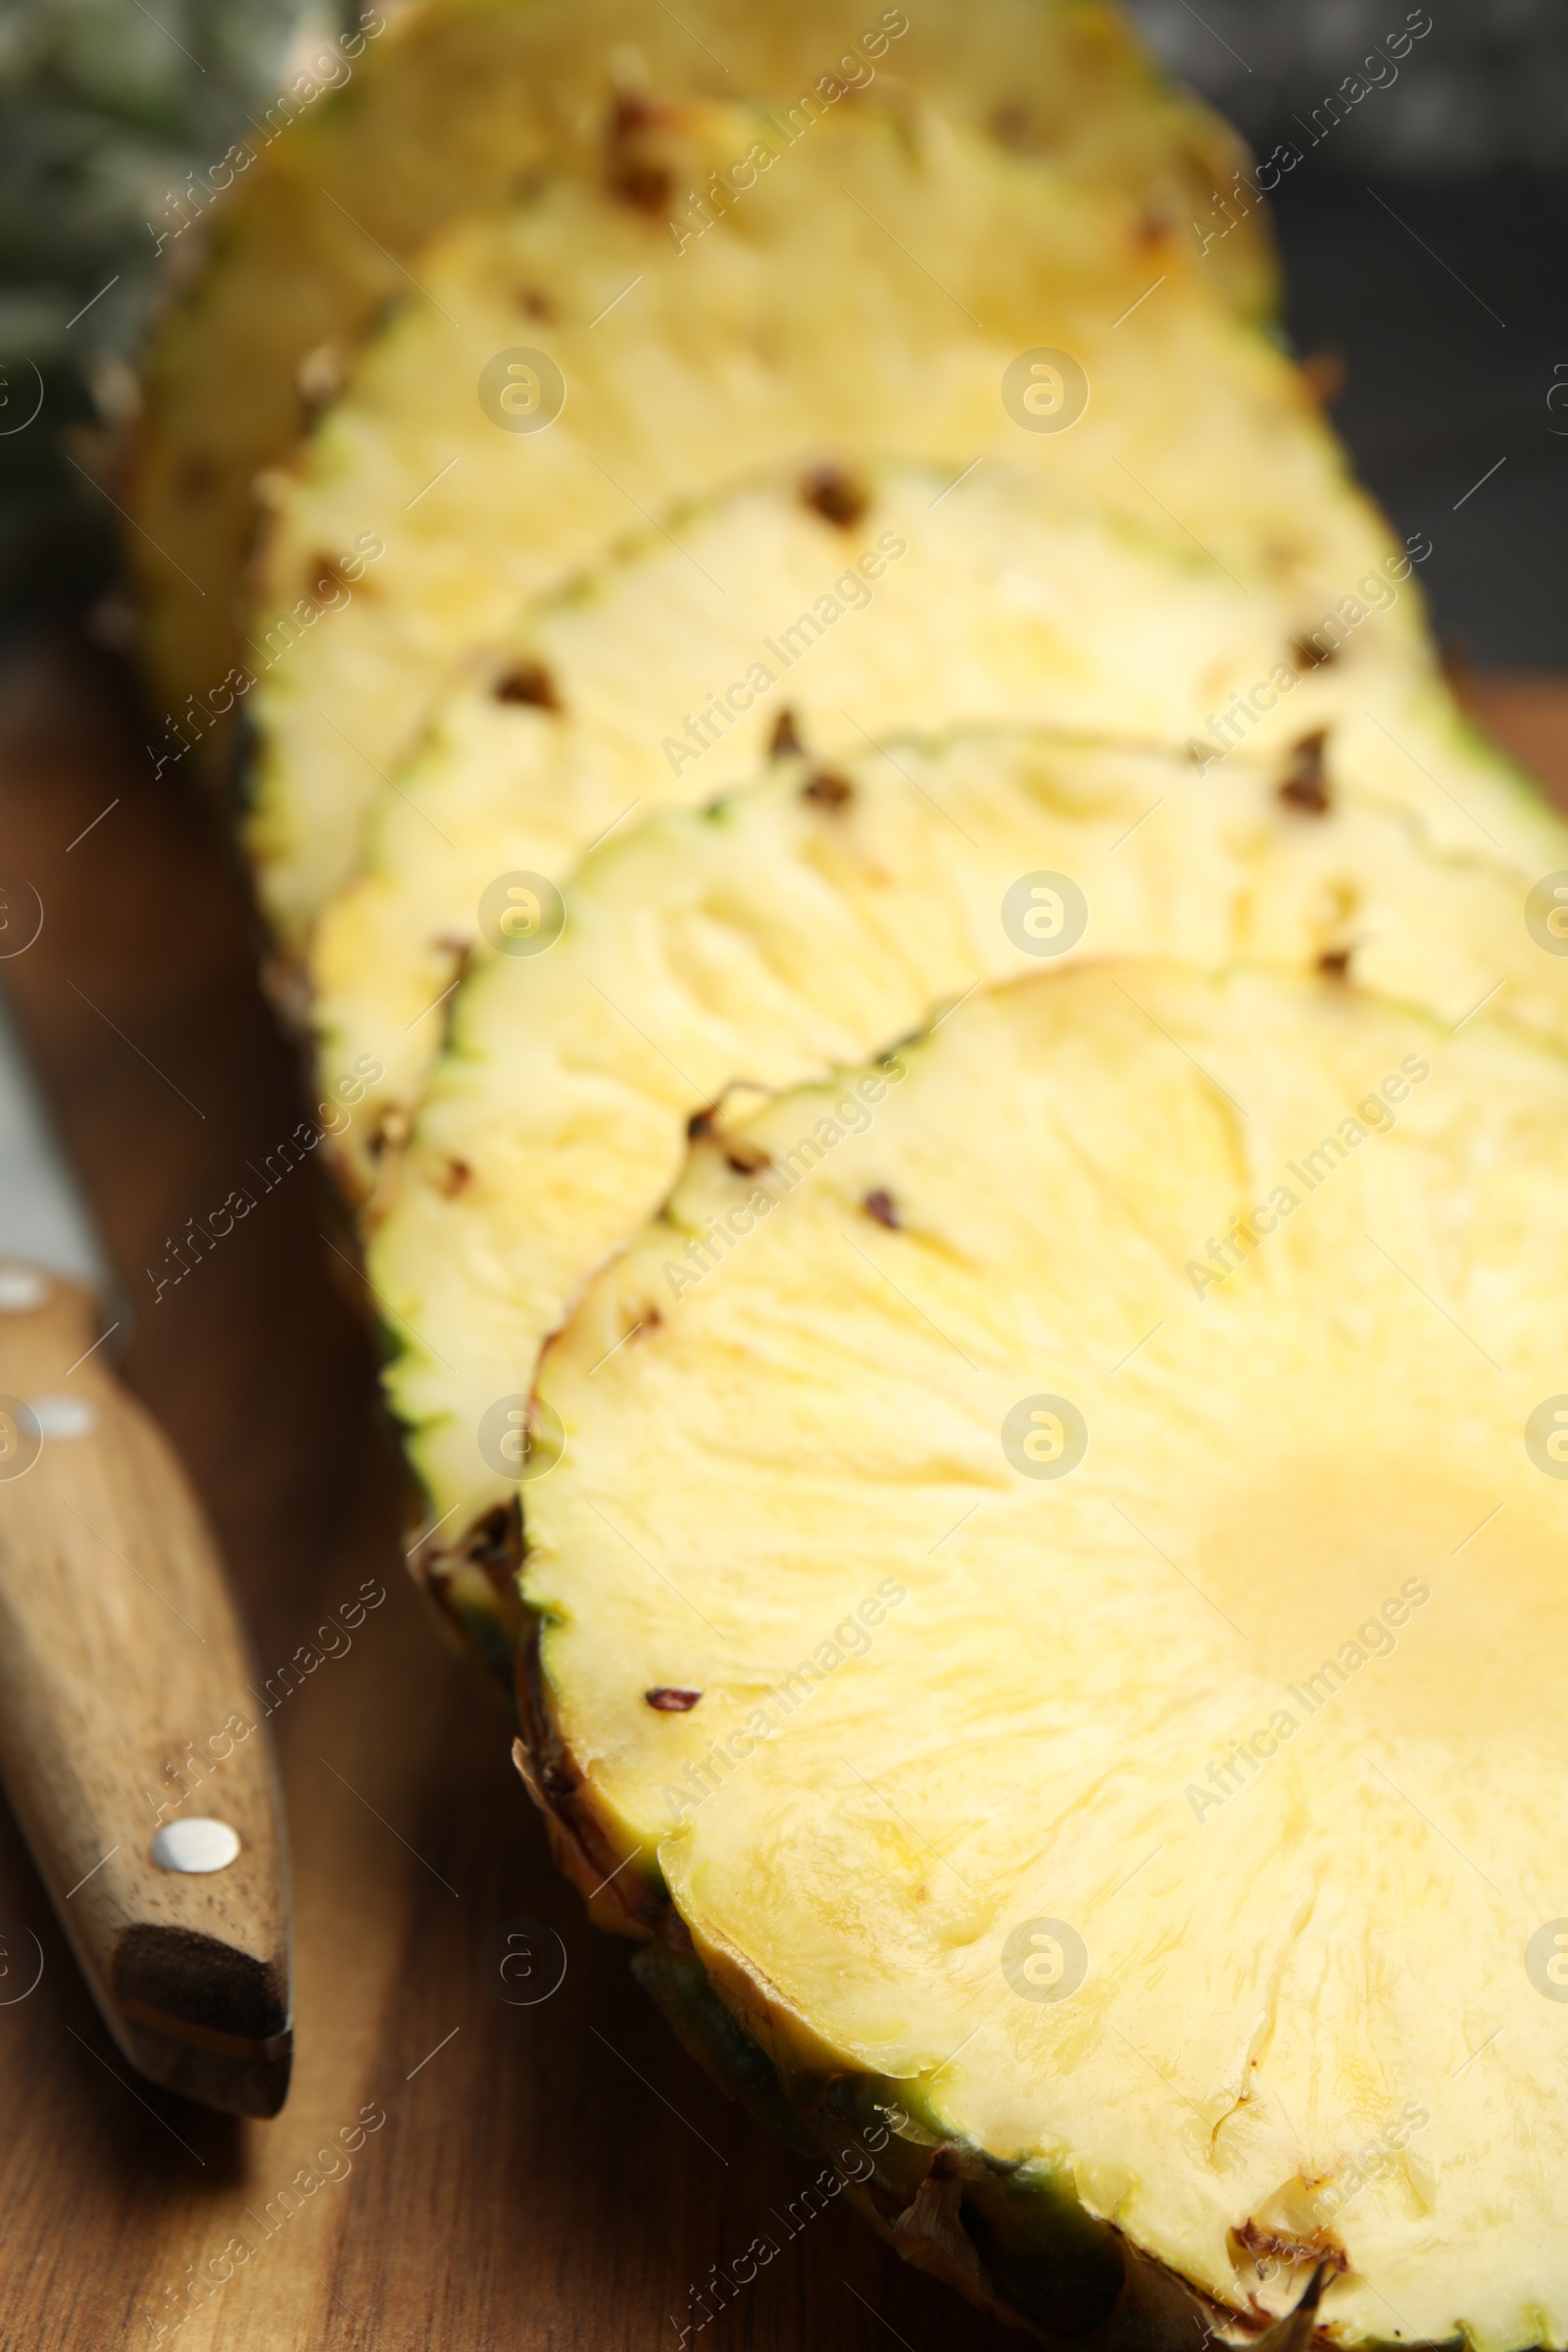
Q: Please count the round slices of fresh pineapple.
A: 5